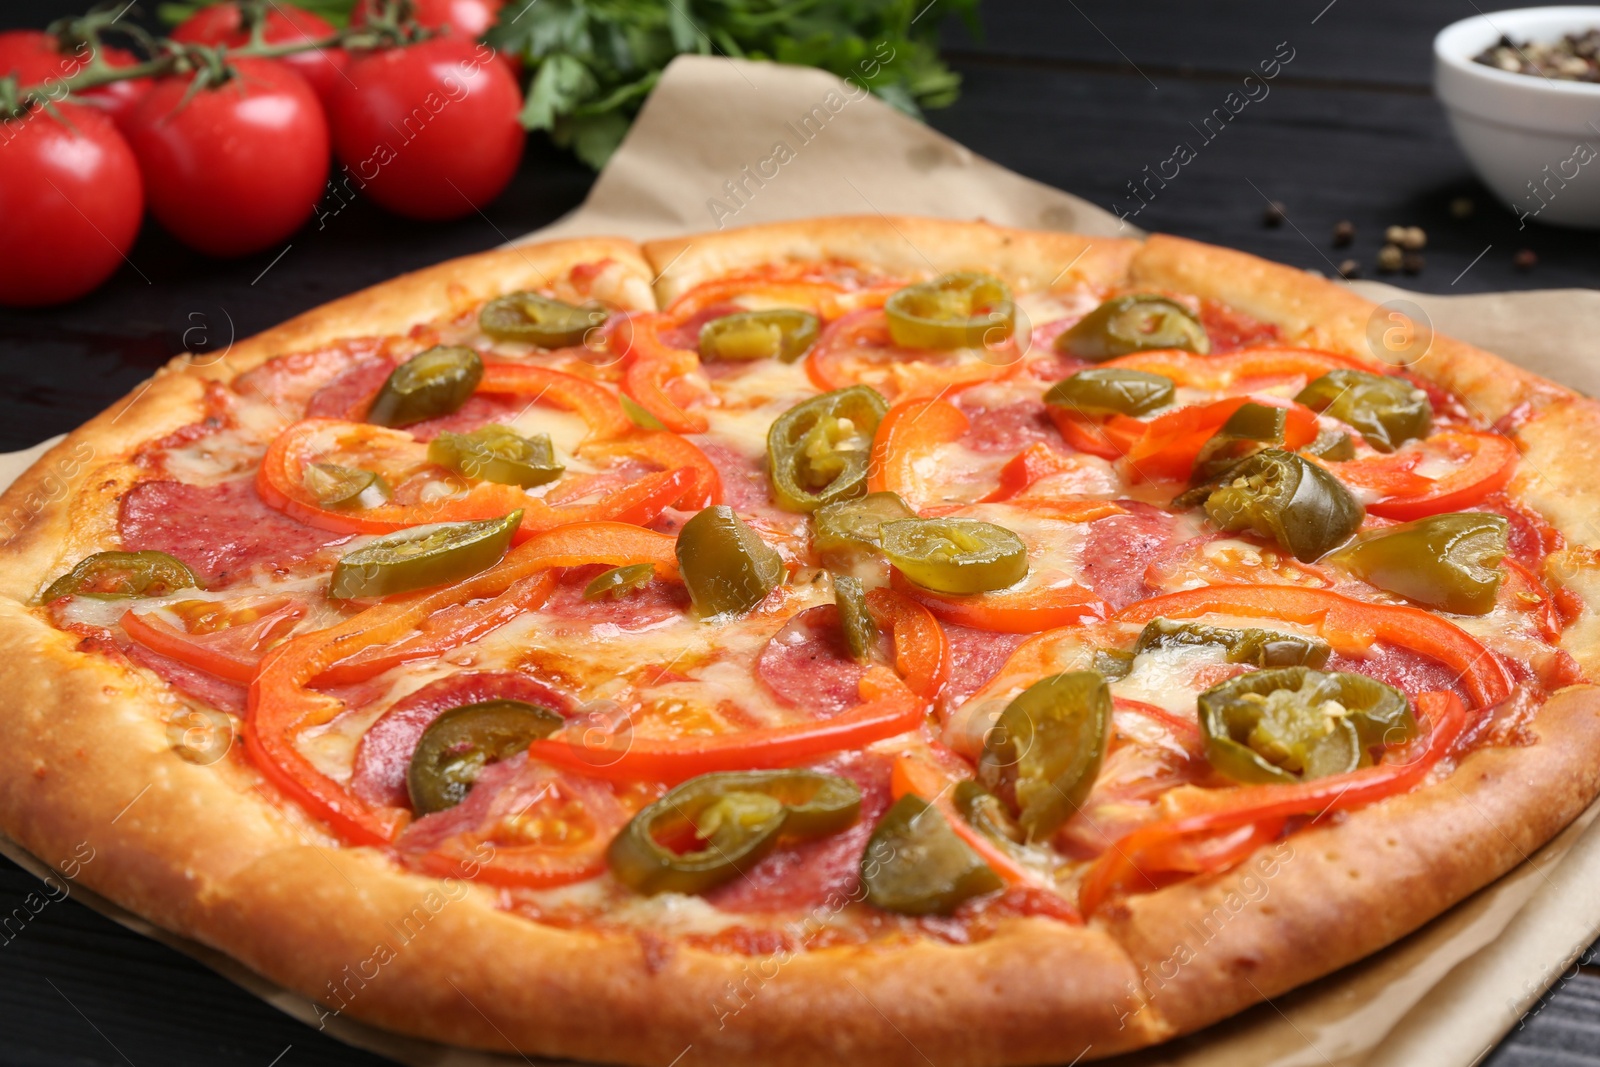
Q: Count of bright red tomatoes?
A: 6